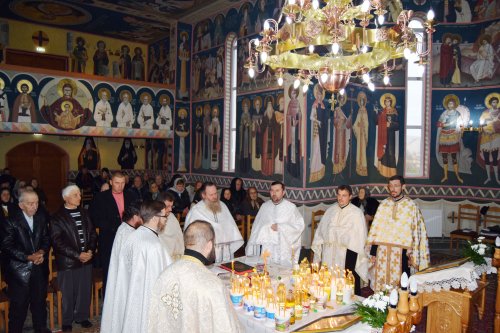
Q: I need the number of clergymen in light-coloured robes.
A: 8